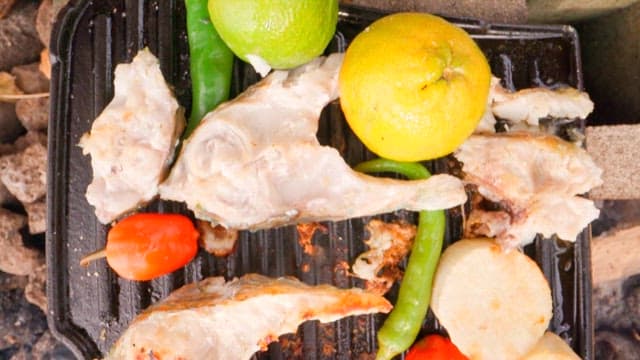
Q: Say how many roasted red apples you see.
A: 0